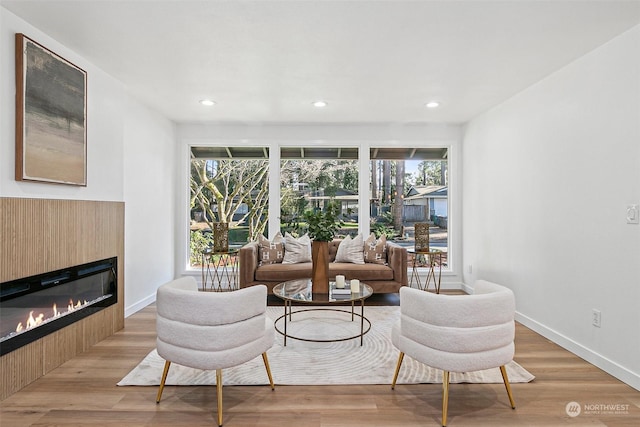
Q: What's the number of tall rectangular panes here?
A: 3